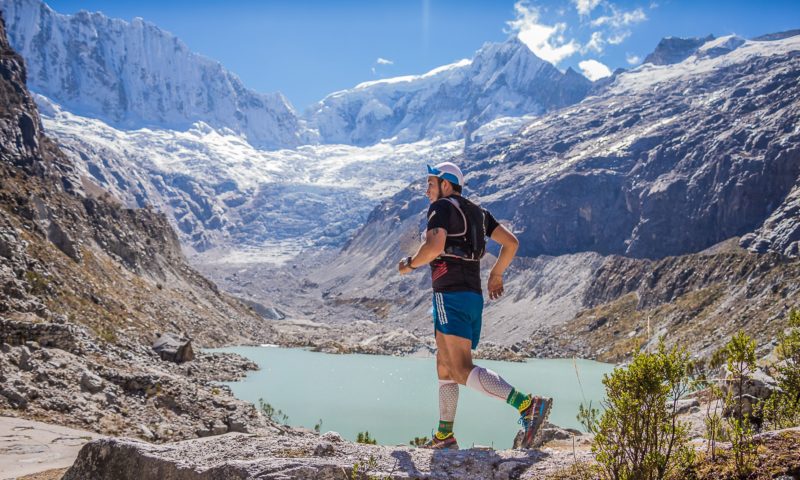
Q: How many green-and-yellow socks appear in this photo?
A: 2